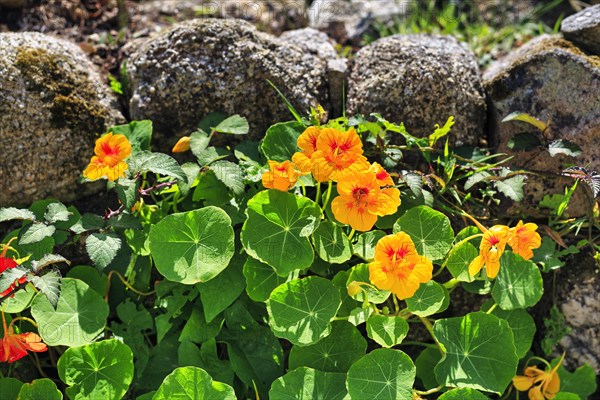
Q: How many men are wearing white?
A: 0